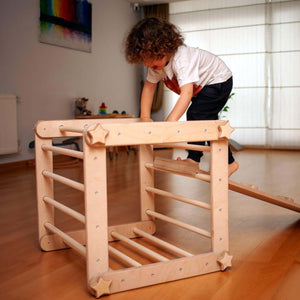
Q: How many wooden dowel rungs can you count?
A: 12